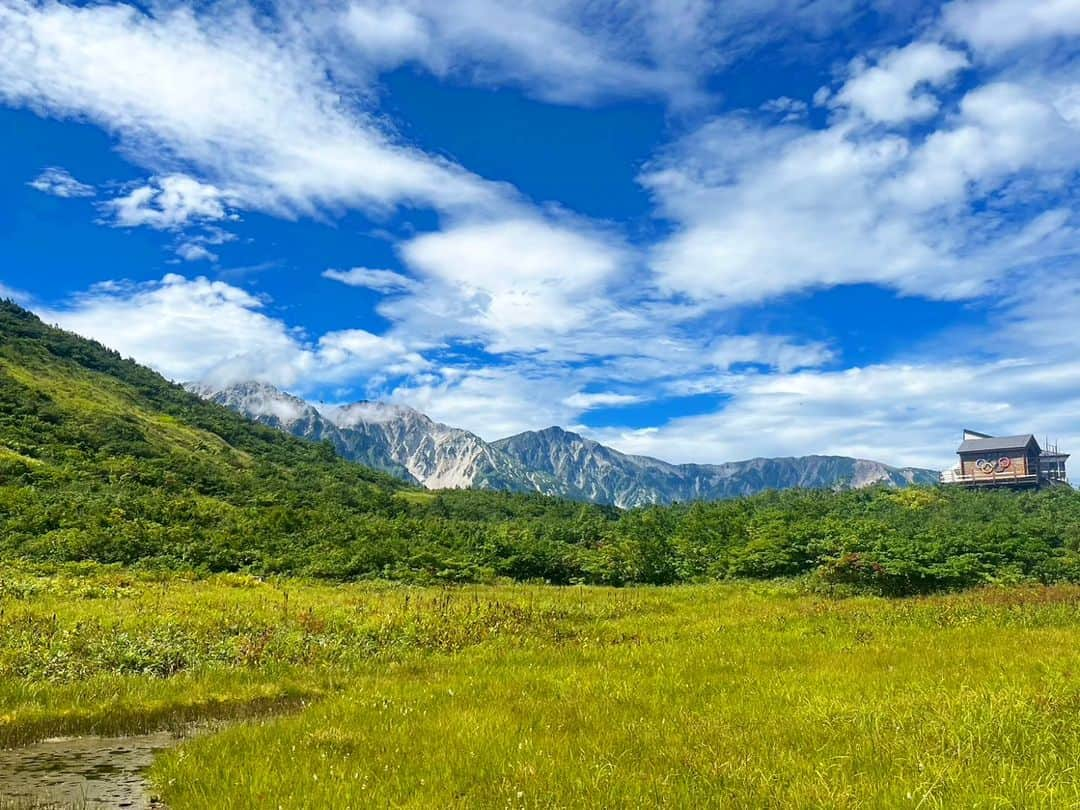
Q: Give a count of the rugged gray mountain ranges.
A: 1